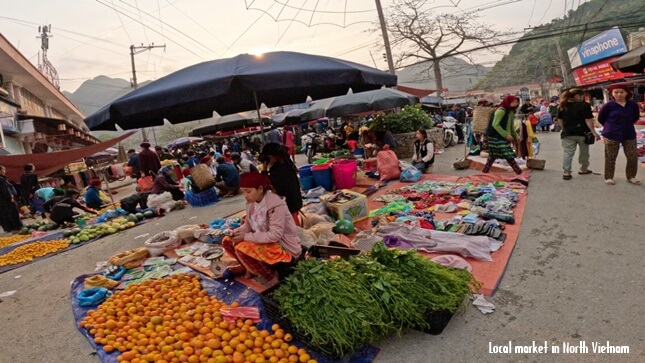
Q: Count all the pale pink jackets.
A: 1